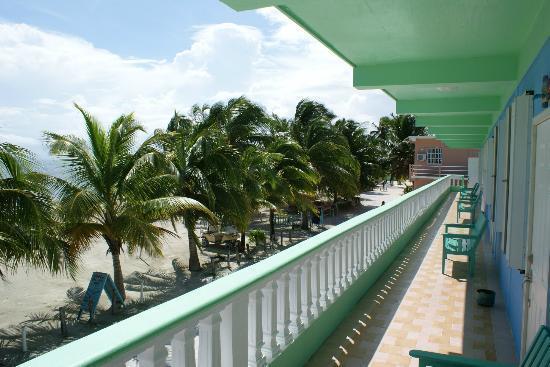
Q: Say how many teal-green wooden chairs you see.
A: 4